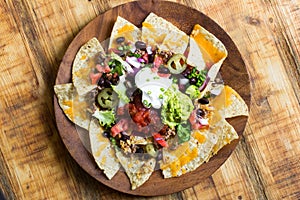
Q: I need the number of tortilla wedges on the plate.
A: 10